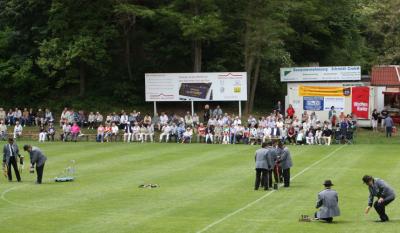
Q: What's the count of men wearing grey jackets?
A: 8